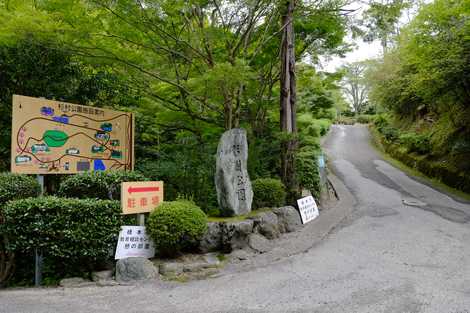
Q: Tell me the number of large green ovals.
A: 1